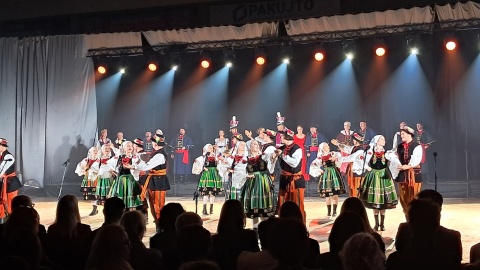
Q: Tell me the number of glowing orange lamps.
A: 7